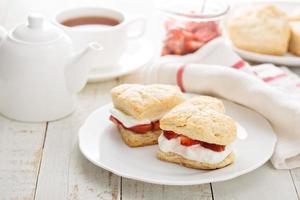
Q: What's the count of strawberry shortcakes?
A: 2